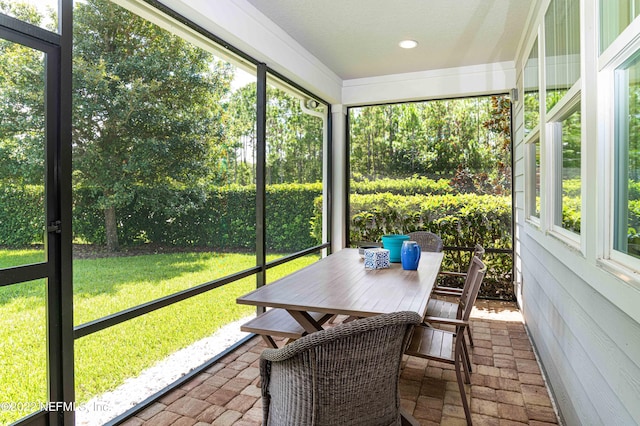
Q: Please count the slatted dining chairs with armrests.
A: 2